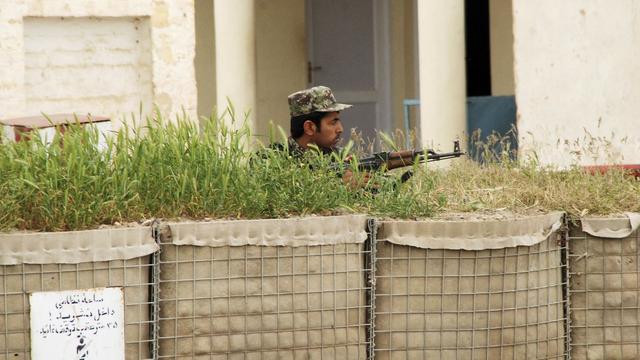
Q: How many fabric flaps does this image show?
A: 4